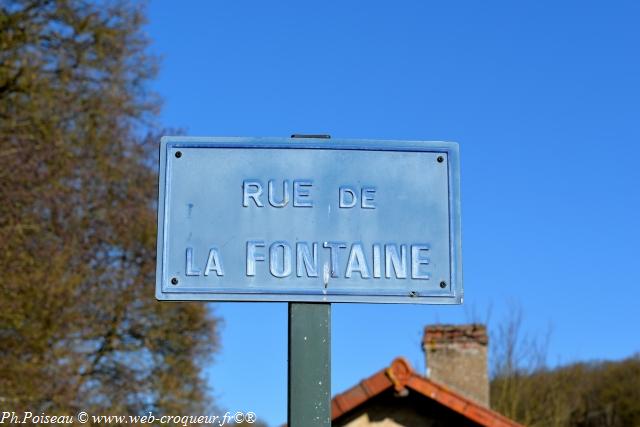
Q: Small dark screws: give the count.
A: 4